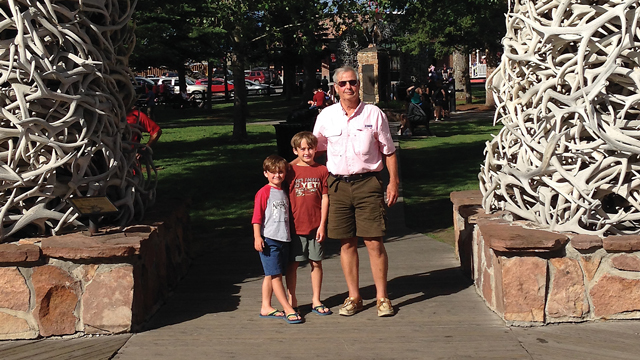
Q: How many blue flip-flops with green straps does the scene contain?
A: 3